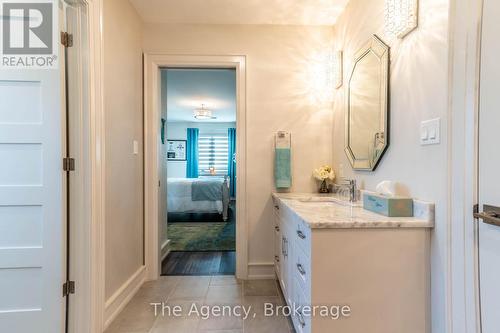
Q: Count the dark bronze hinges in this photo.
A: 3